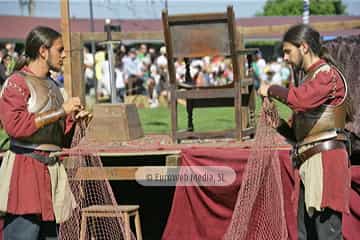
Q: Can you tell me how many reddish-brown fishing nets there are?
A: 2